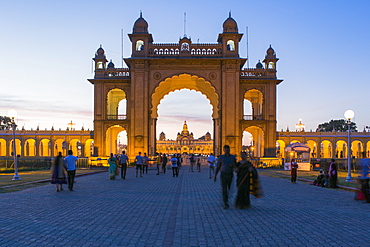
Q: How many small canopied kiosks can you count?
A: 1